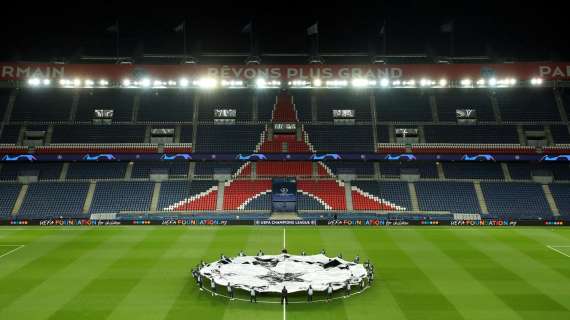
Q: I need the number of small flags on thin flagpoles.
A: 6